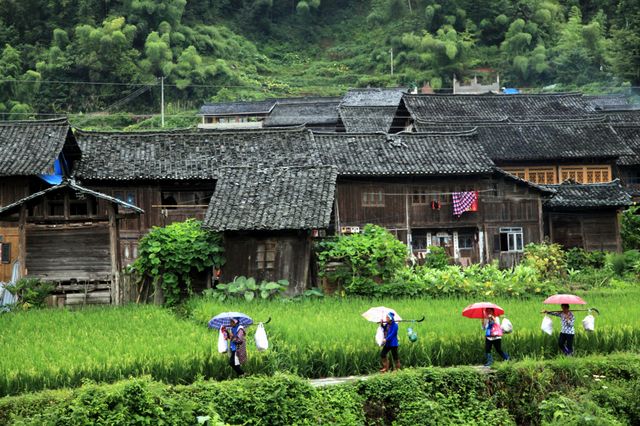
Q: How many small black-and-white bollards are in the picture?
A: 0